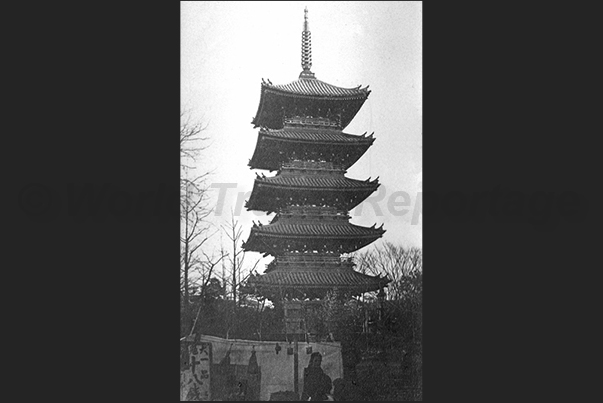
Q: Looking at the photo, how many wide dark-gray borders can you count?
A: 2